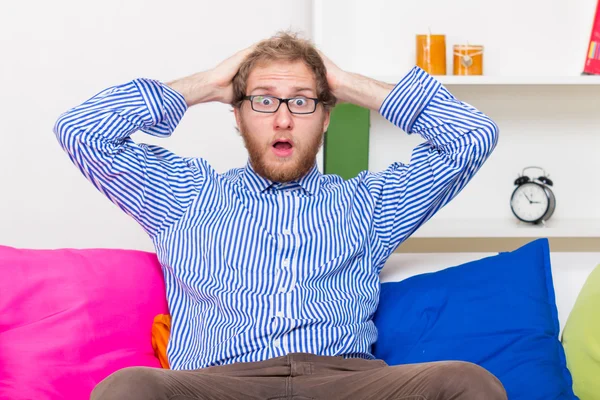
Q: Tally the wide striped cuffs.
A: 2